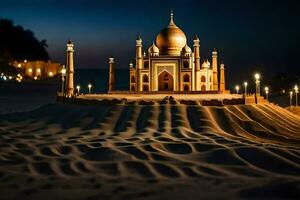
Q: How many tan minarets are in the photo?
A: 6